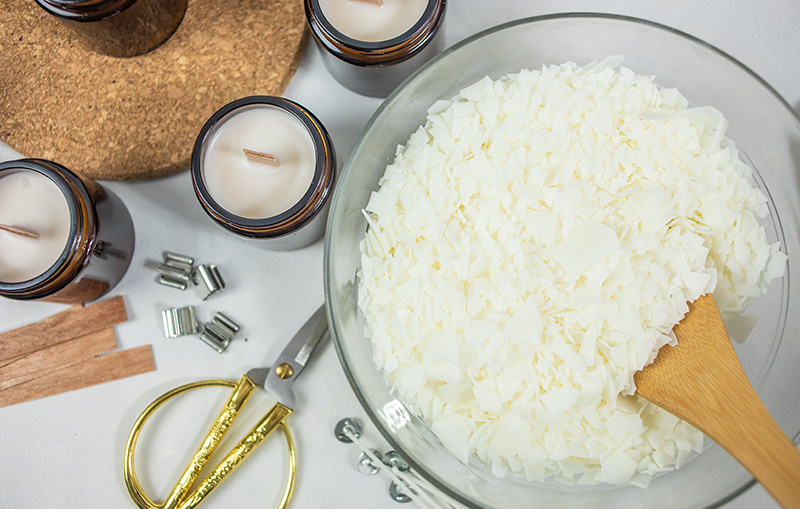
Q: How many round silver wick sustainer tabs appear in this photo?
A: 4